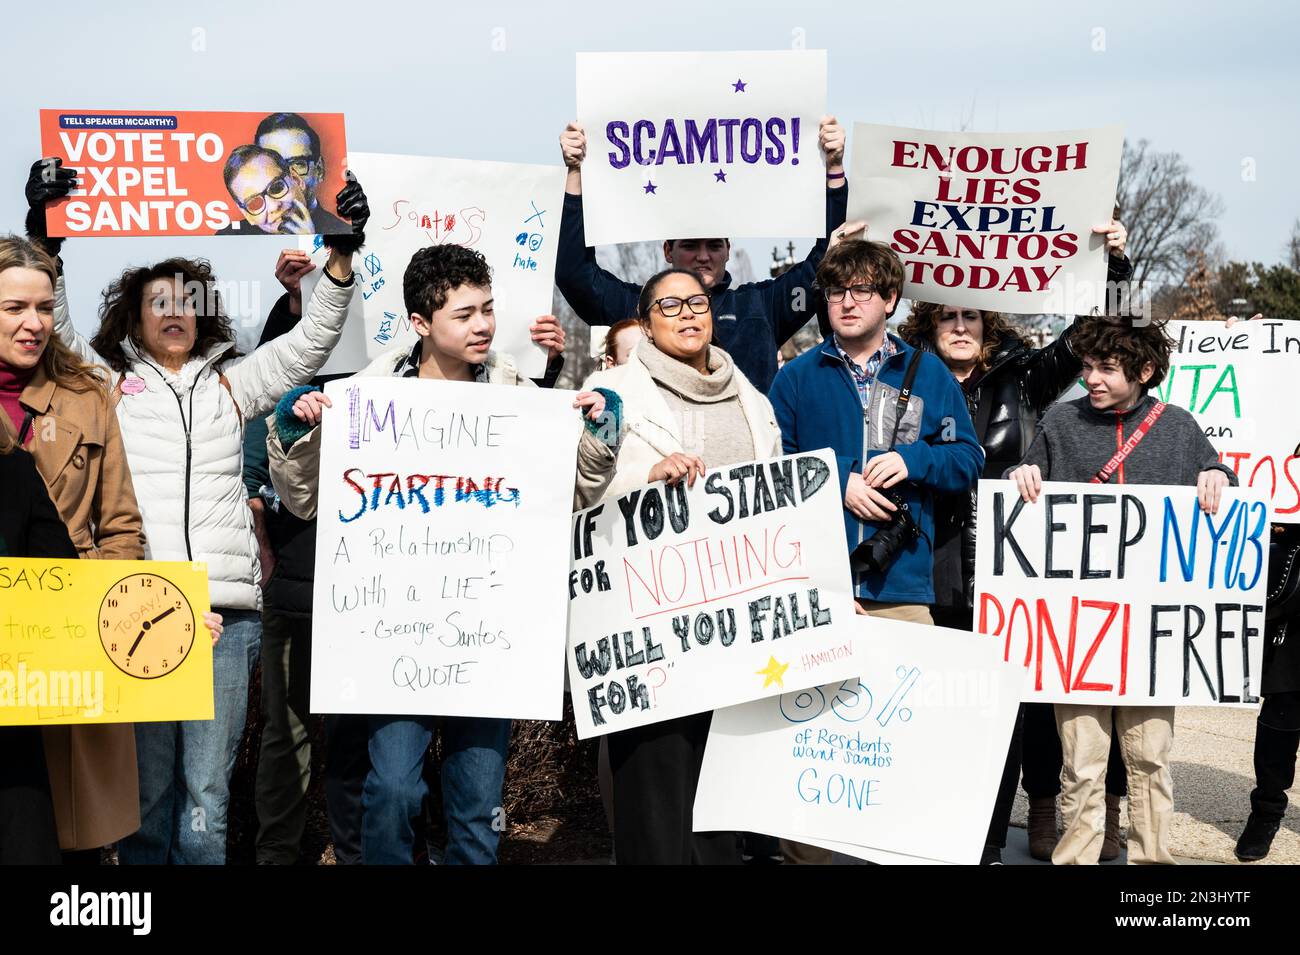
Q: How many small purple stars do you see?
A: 3